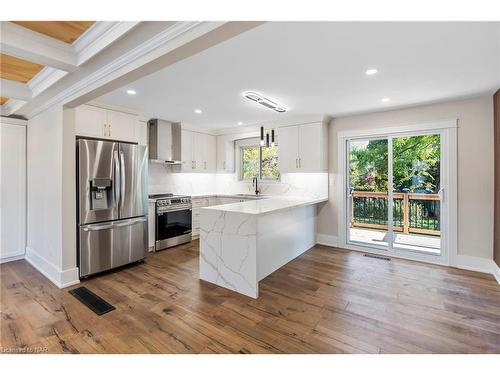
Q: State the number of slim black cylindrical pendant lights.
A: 3